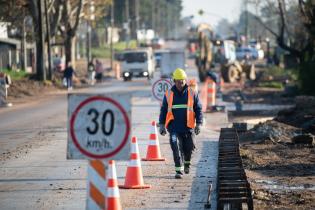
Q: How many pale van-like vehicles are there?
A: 1